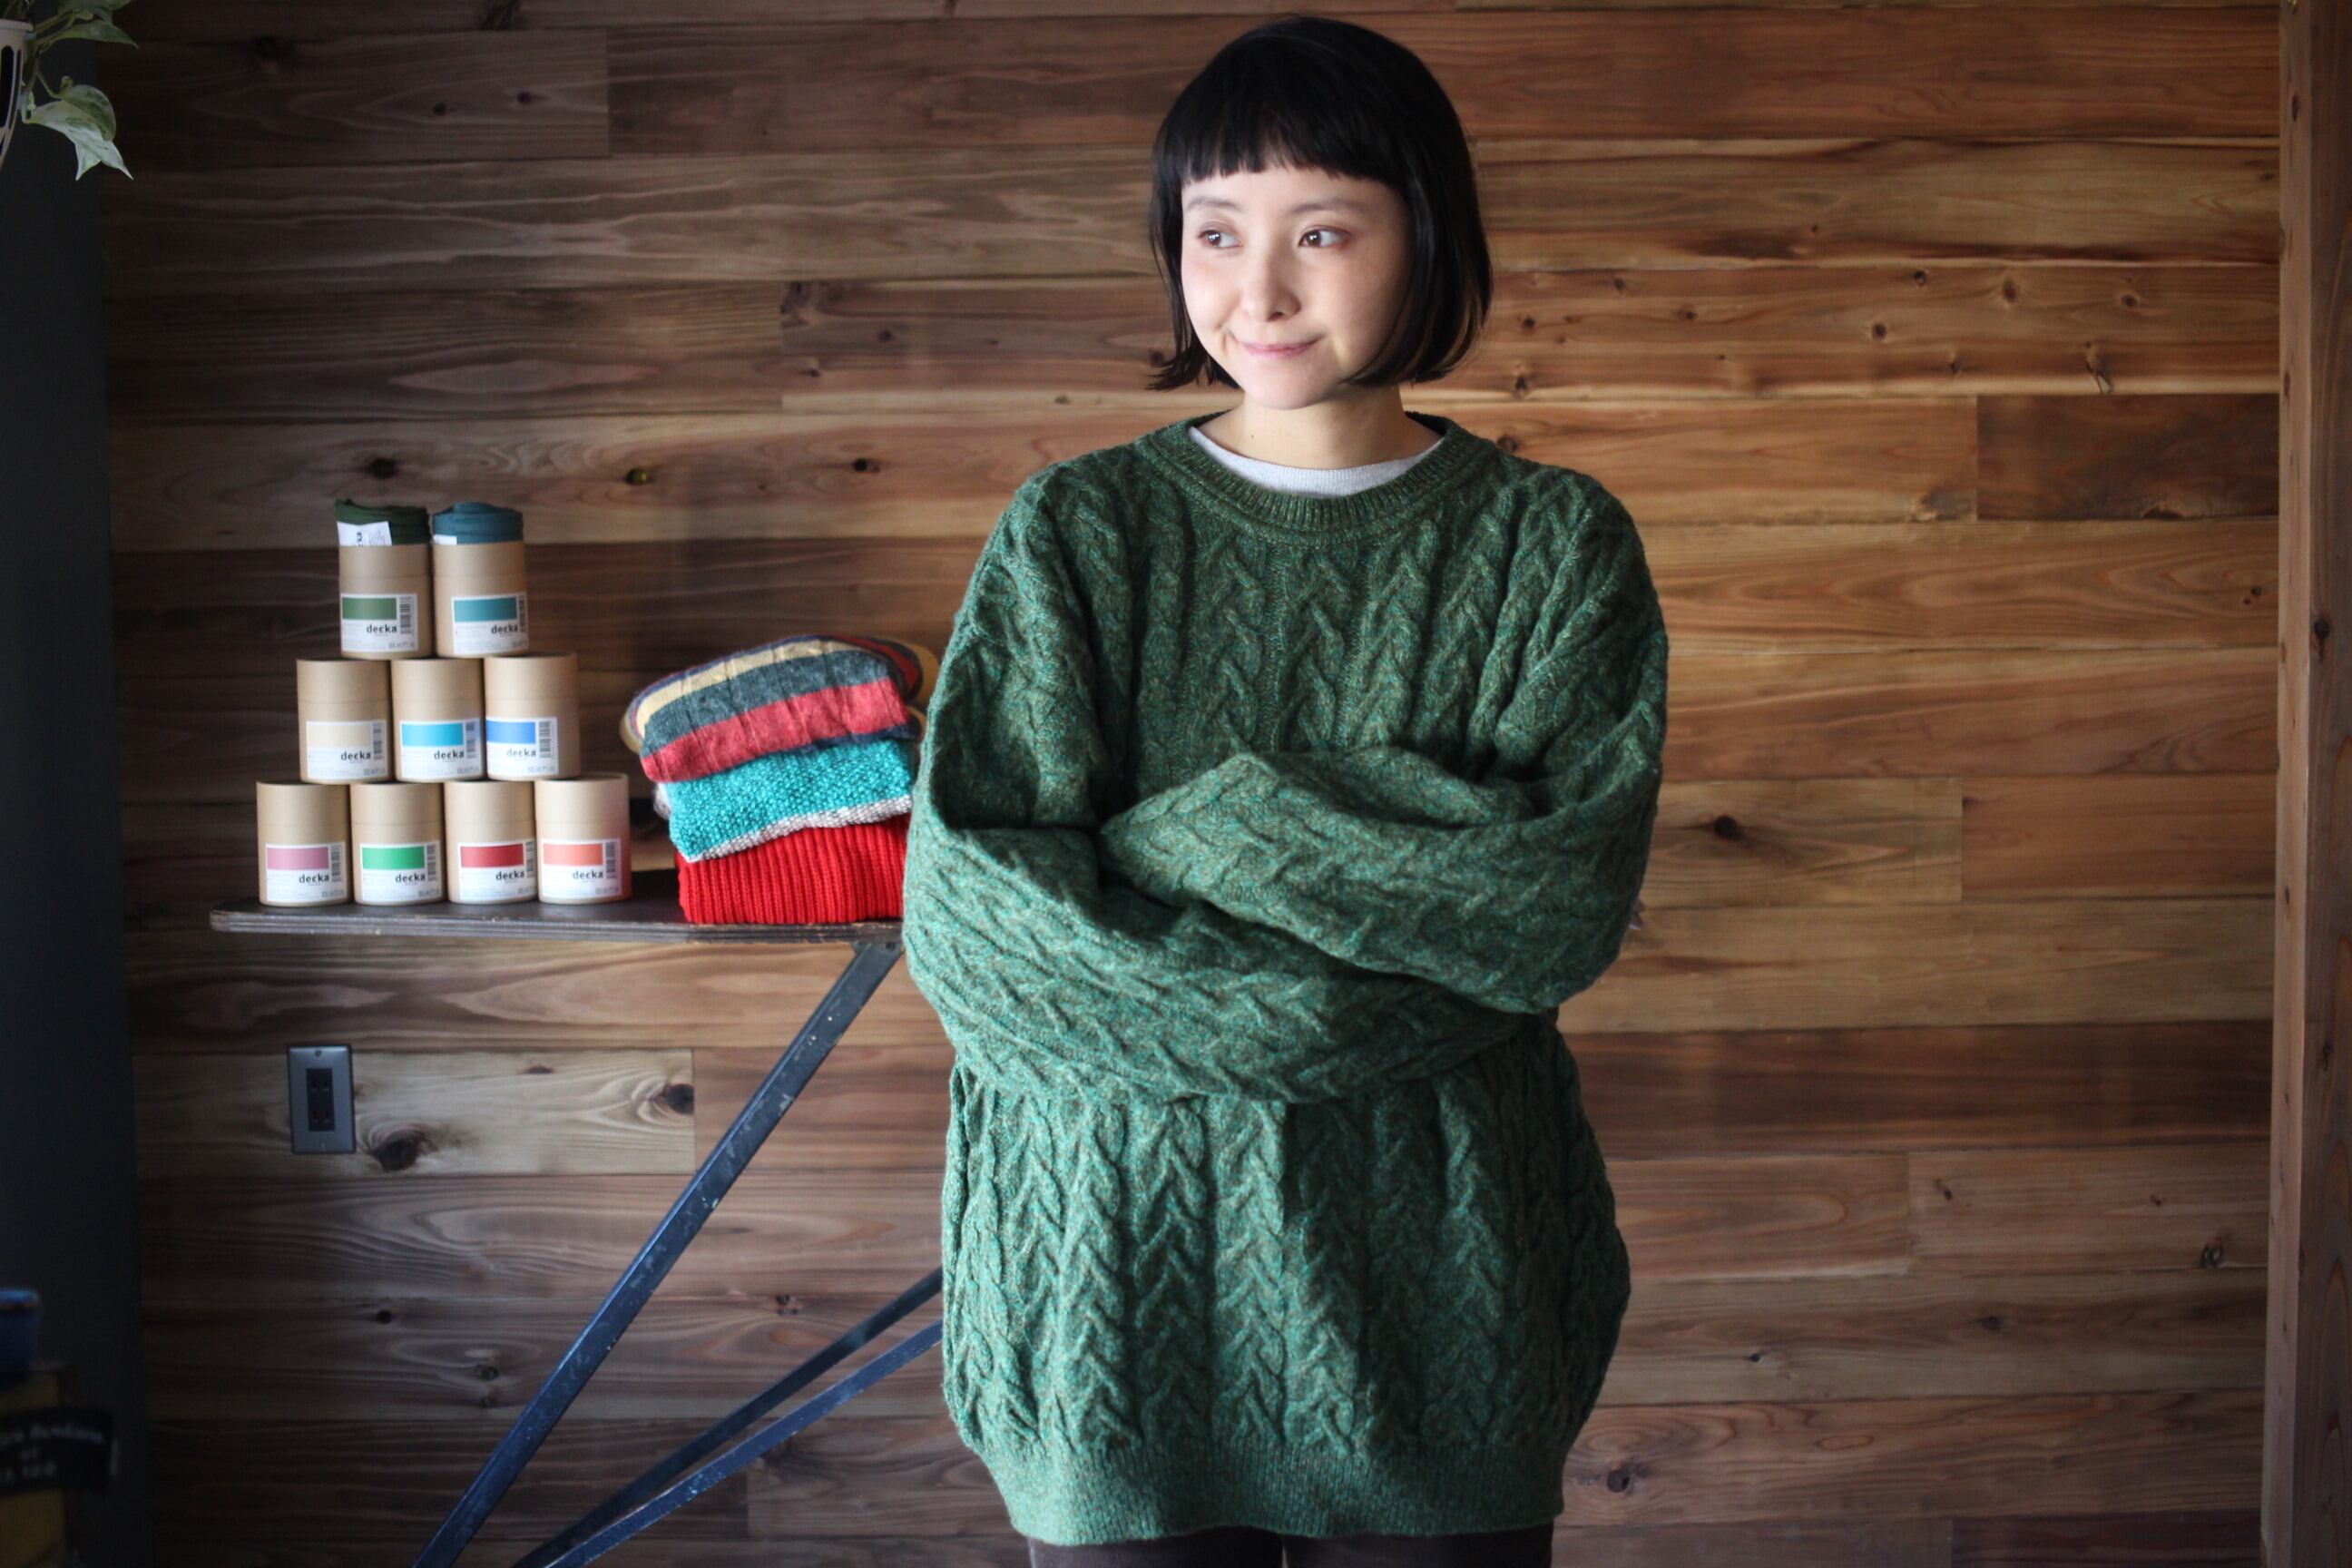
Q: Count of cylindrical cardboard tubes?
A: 9